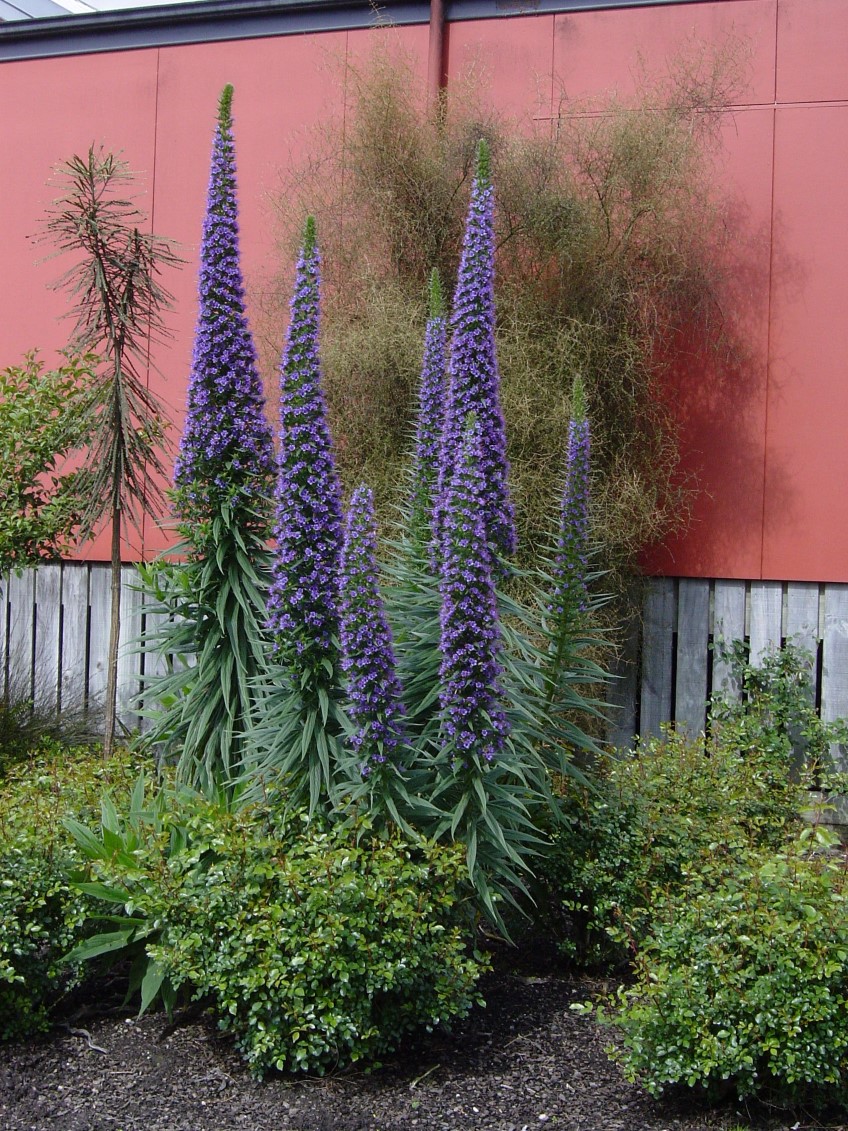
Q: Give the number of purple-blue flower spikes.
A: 7